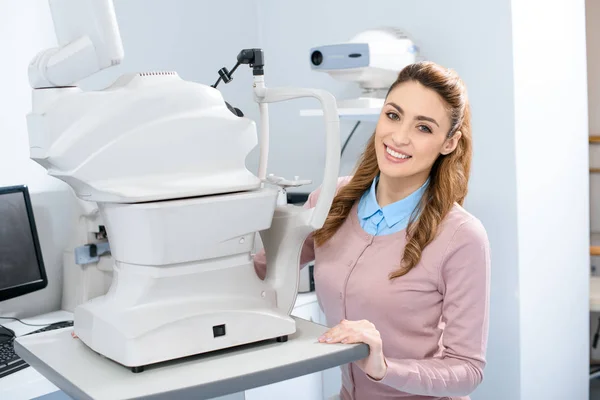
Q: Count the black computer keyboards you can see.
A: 1